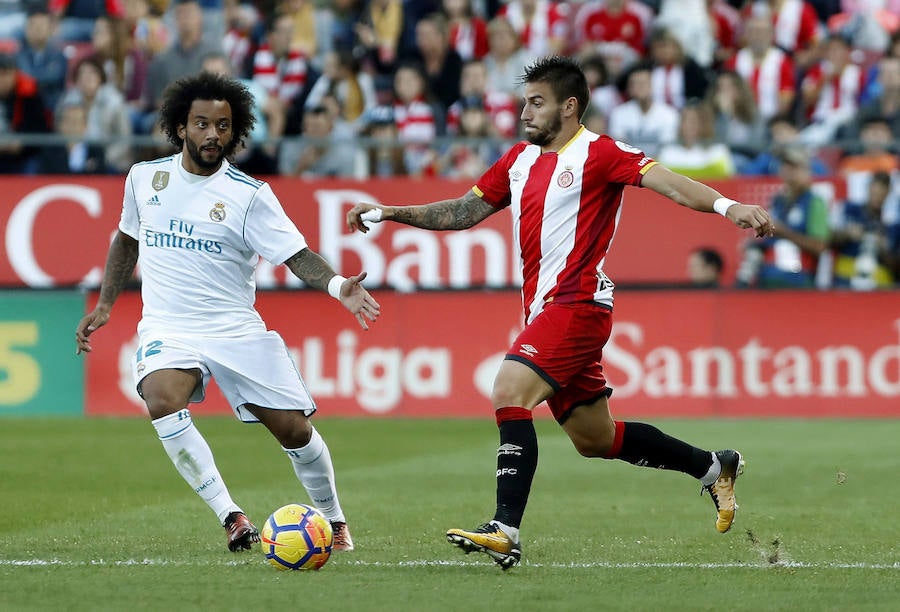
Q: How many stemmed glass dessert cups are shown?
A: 0